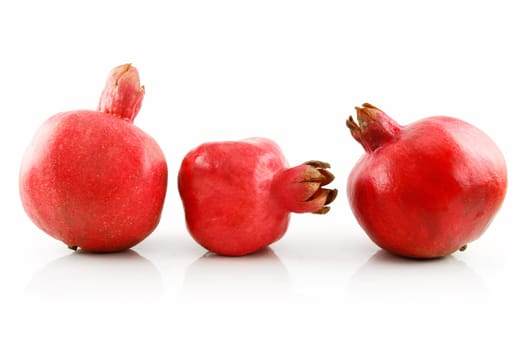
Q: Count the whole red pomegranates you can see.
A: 3